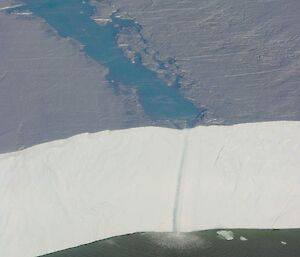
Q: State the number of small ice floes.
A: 3